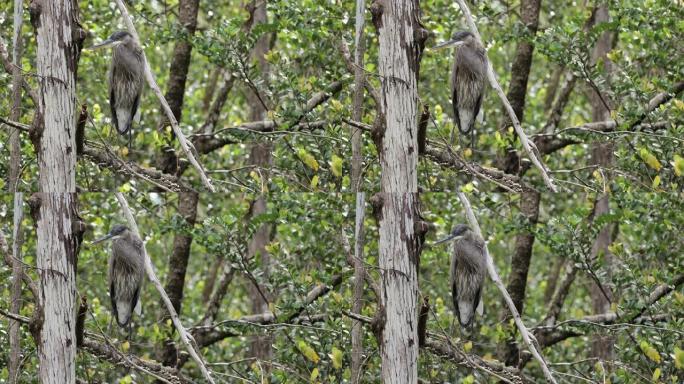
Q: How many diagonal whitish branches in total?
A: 4